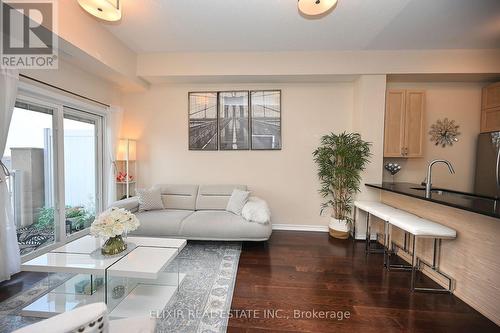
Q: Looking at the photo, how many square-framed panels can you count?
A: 3